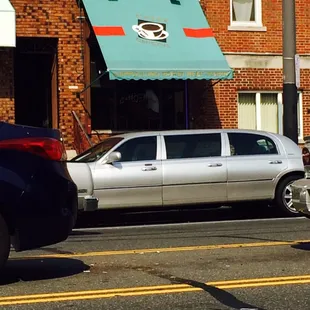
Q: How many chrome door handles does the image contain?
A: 3